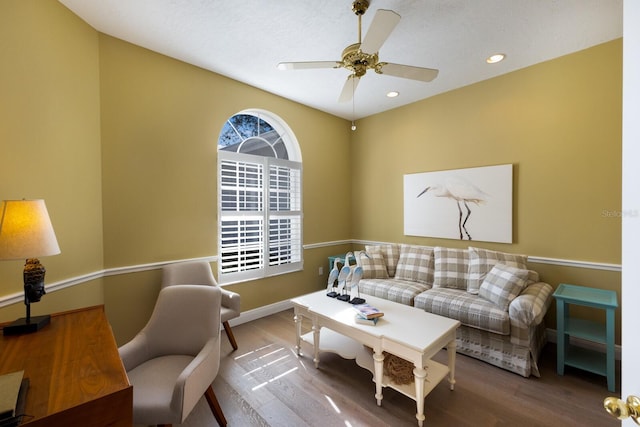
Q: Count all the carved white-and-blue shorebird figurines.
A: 3